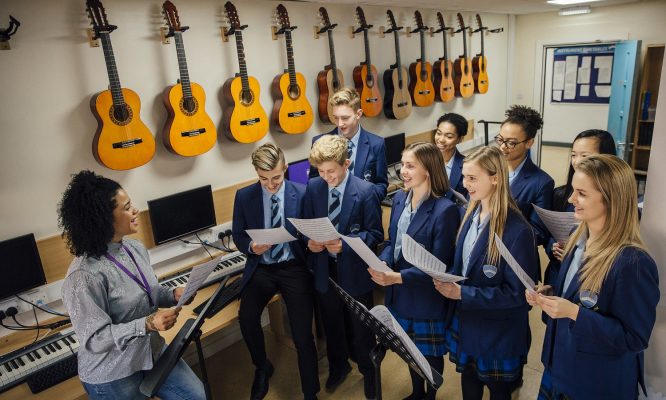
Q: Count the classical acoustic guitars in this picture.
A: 11